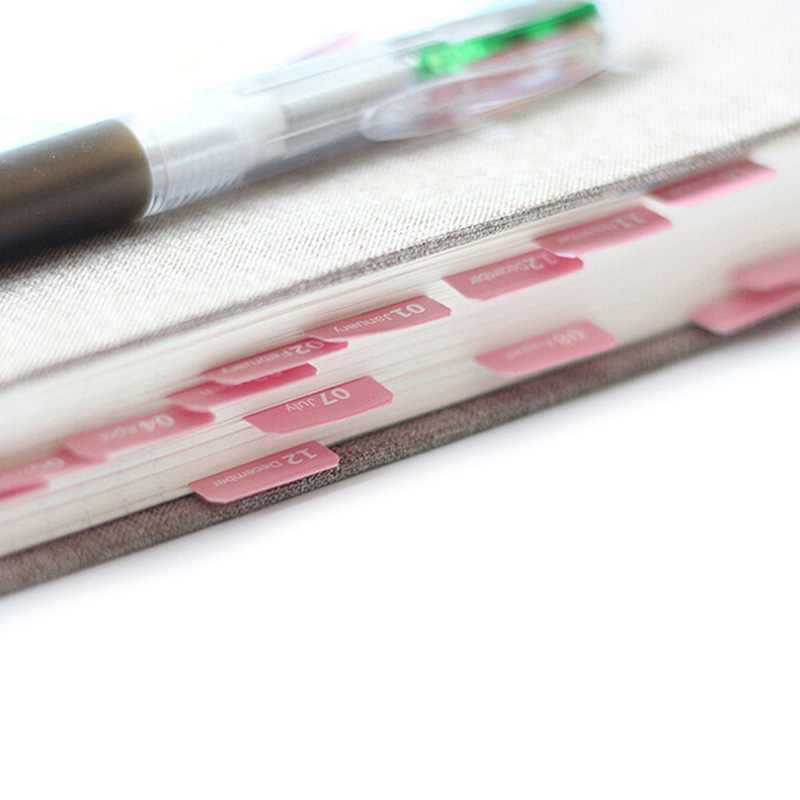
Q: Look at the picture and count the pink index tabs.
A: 14